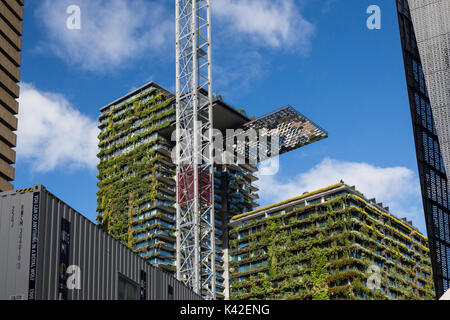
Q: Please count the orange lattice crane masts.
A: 0